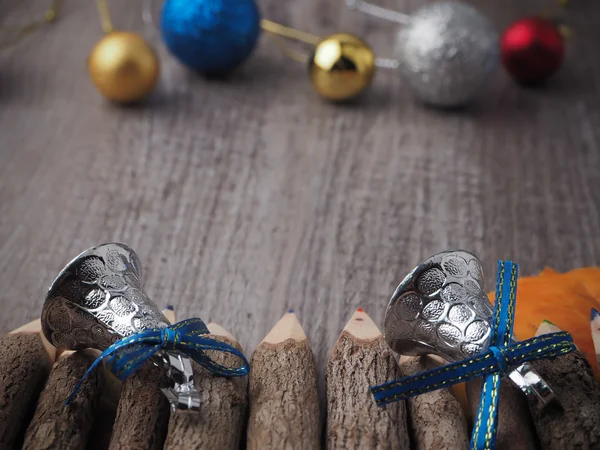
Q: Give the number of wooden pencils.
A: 10